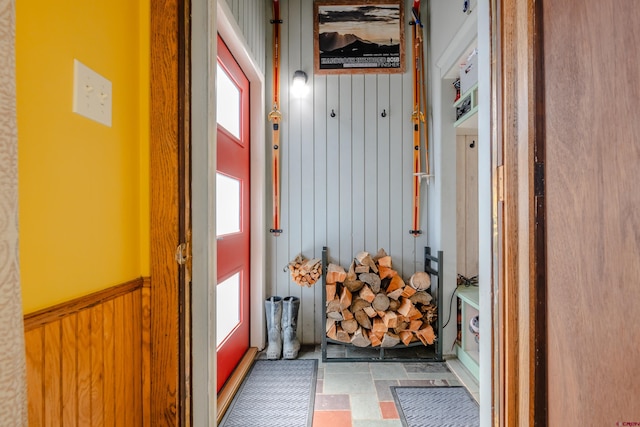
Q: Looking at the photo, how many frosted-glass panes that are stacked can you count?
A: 3